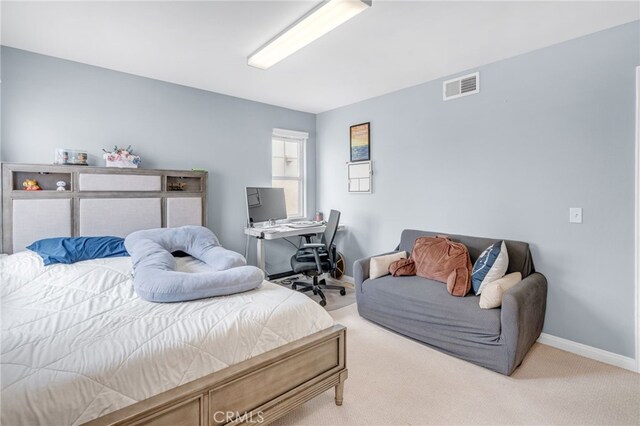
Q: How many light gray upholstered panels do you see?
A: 4